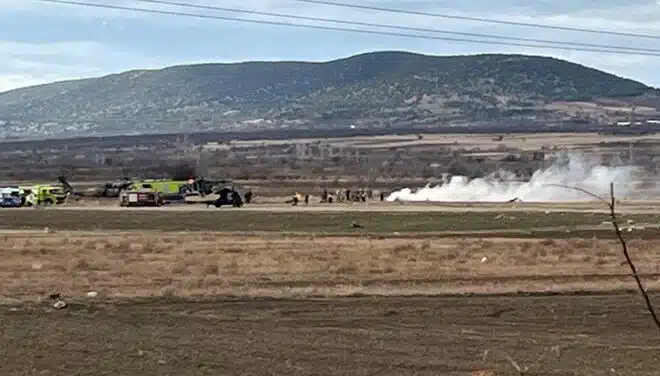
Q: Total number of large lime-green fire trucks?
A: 2